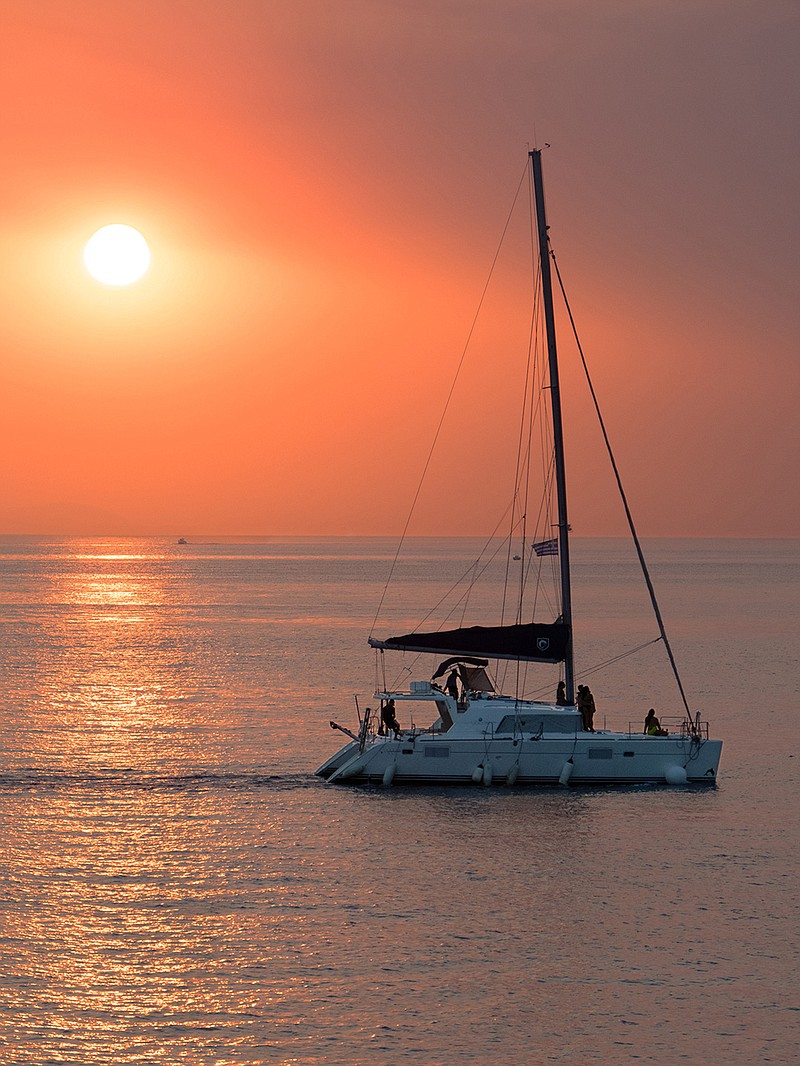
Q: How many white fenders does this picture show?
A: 7